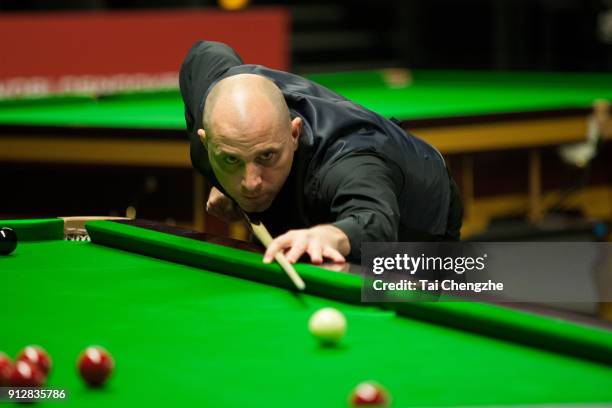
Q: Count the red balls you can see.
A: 5